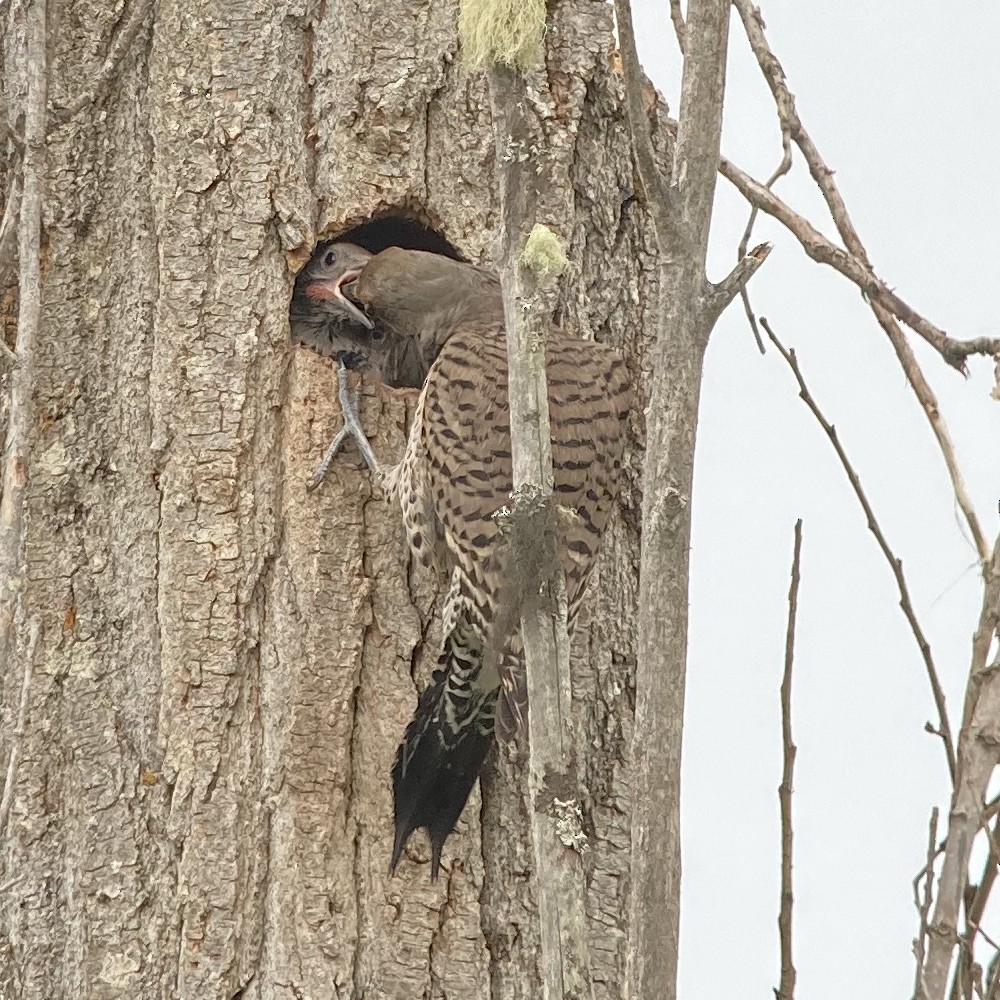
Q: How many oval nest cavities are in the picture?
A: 1